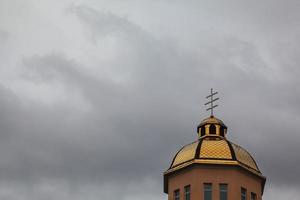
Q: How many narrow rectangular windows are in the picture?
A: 6